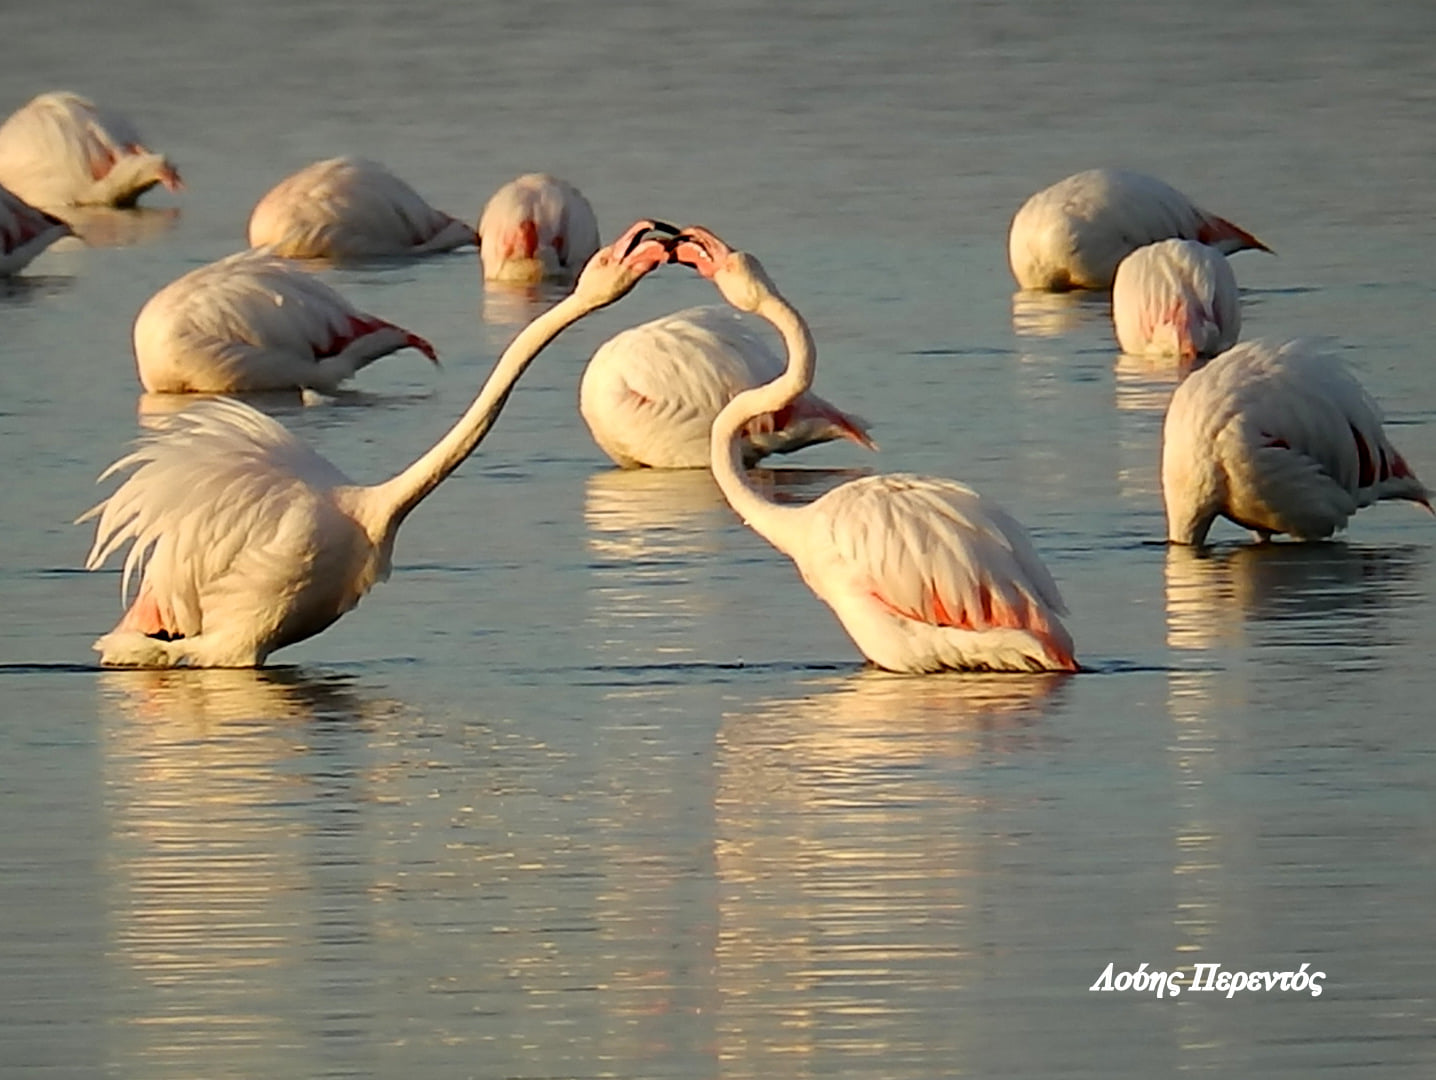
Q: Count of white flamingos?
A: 11